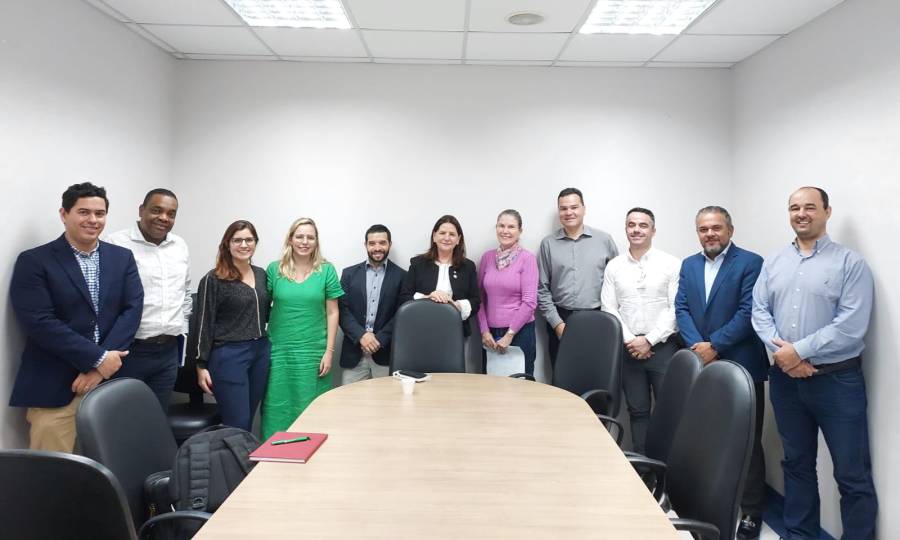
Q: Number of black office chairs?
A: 7